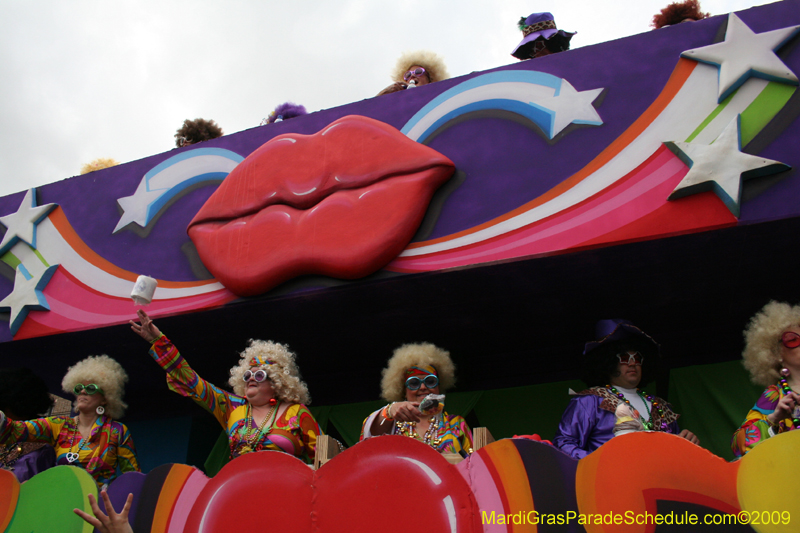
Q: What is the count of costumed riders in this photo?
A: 12